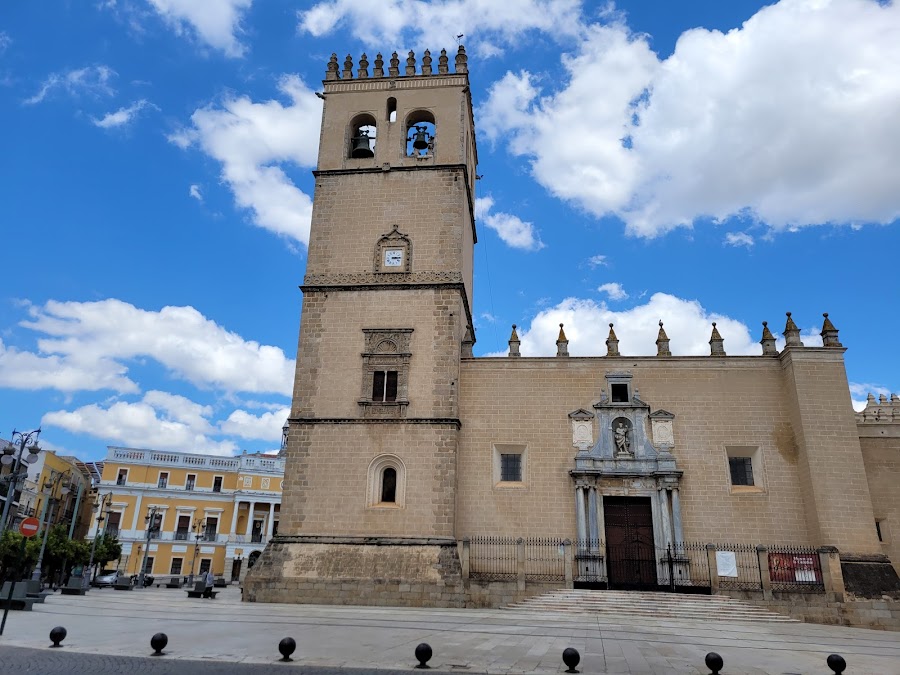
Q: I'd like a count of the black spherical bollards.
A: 7